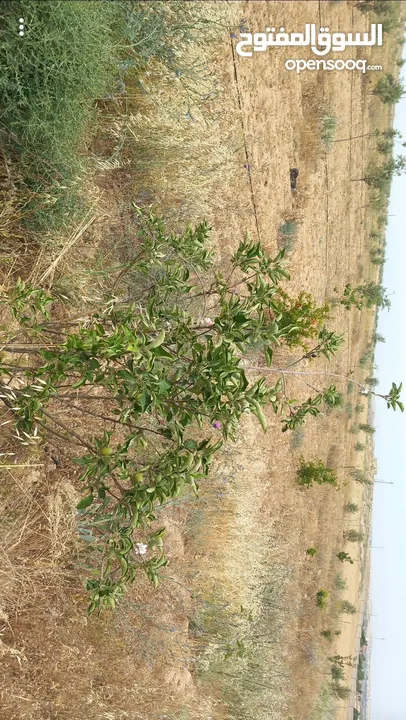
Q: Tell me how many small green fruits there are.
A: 2